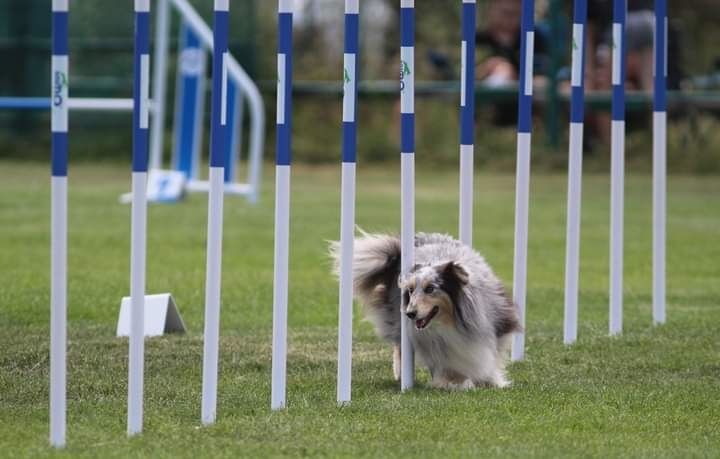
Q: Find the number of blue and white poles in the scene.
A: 11